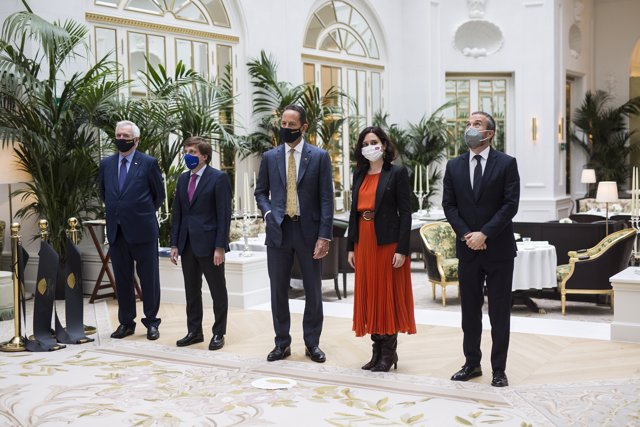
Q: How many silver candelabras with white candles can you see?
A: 4